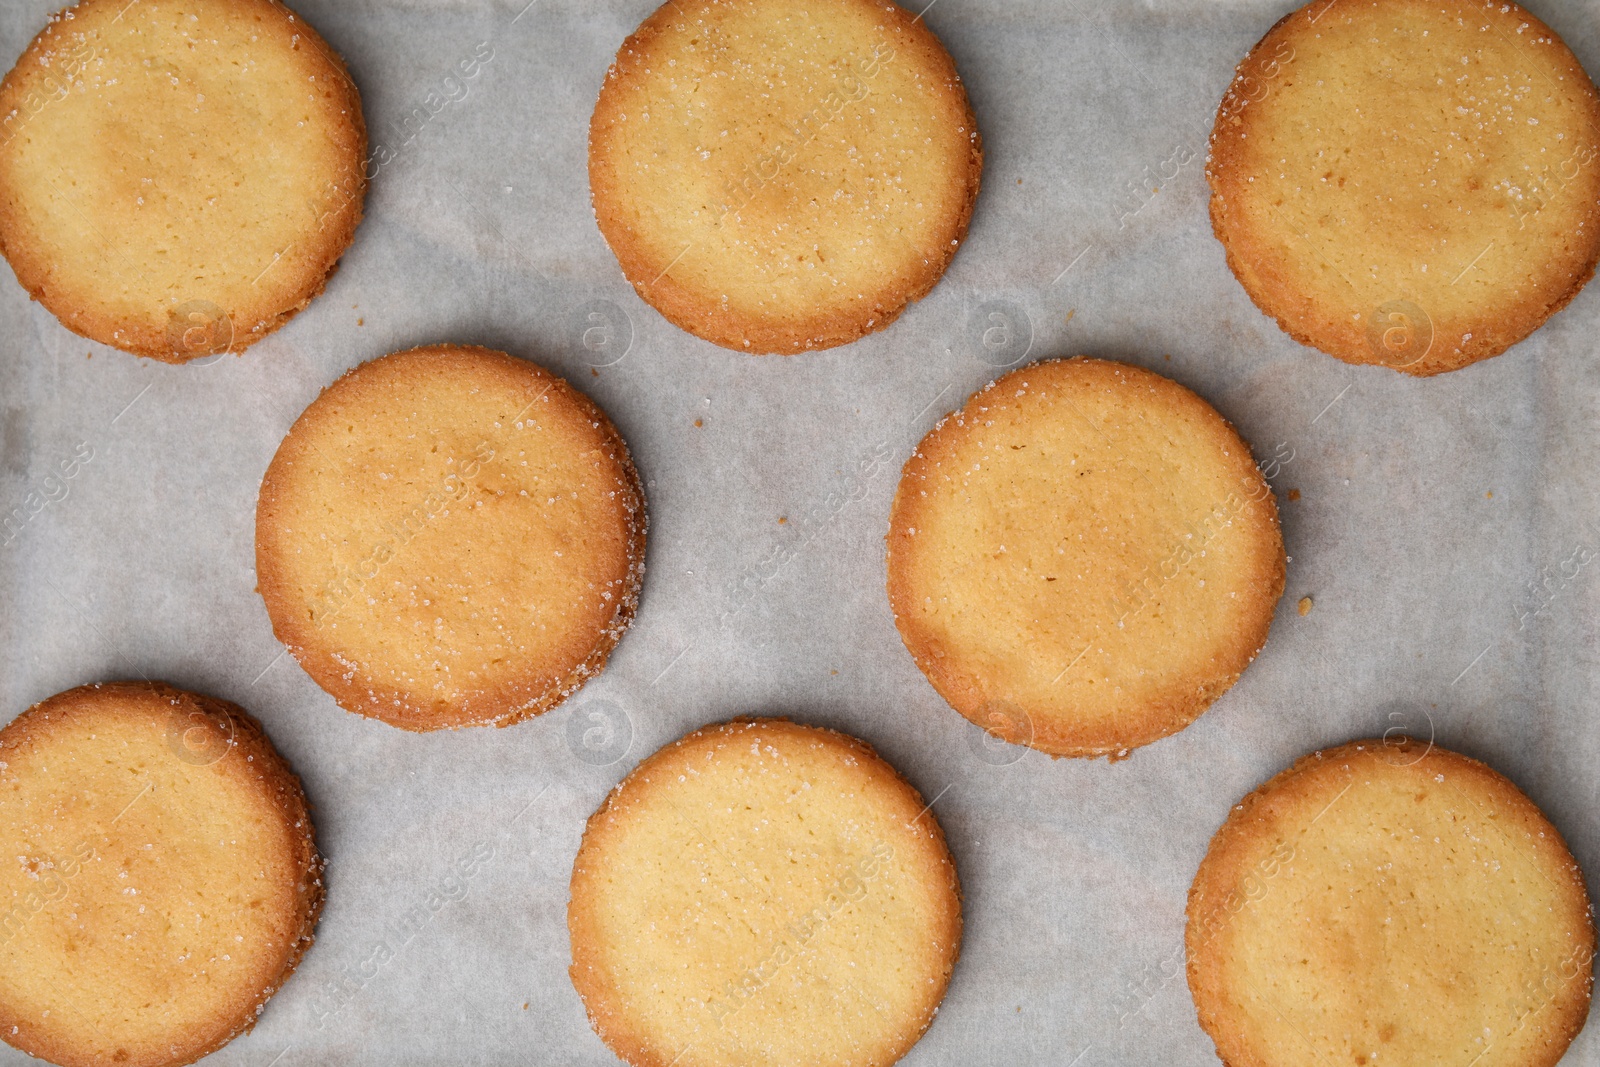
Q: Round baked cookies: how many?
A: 8